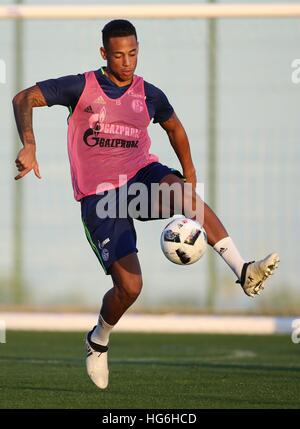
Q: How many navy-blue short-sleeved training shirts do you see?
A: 1